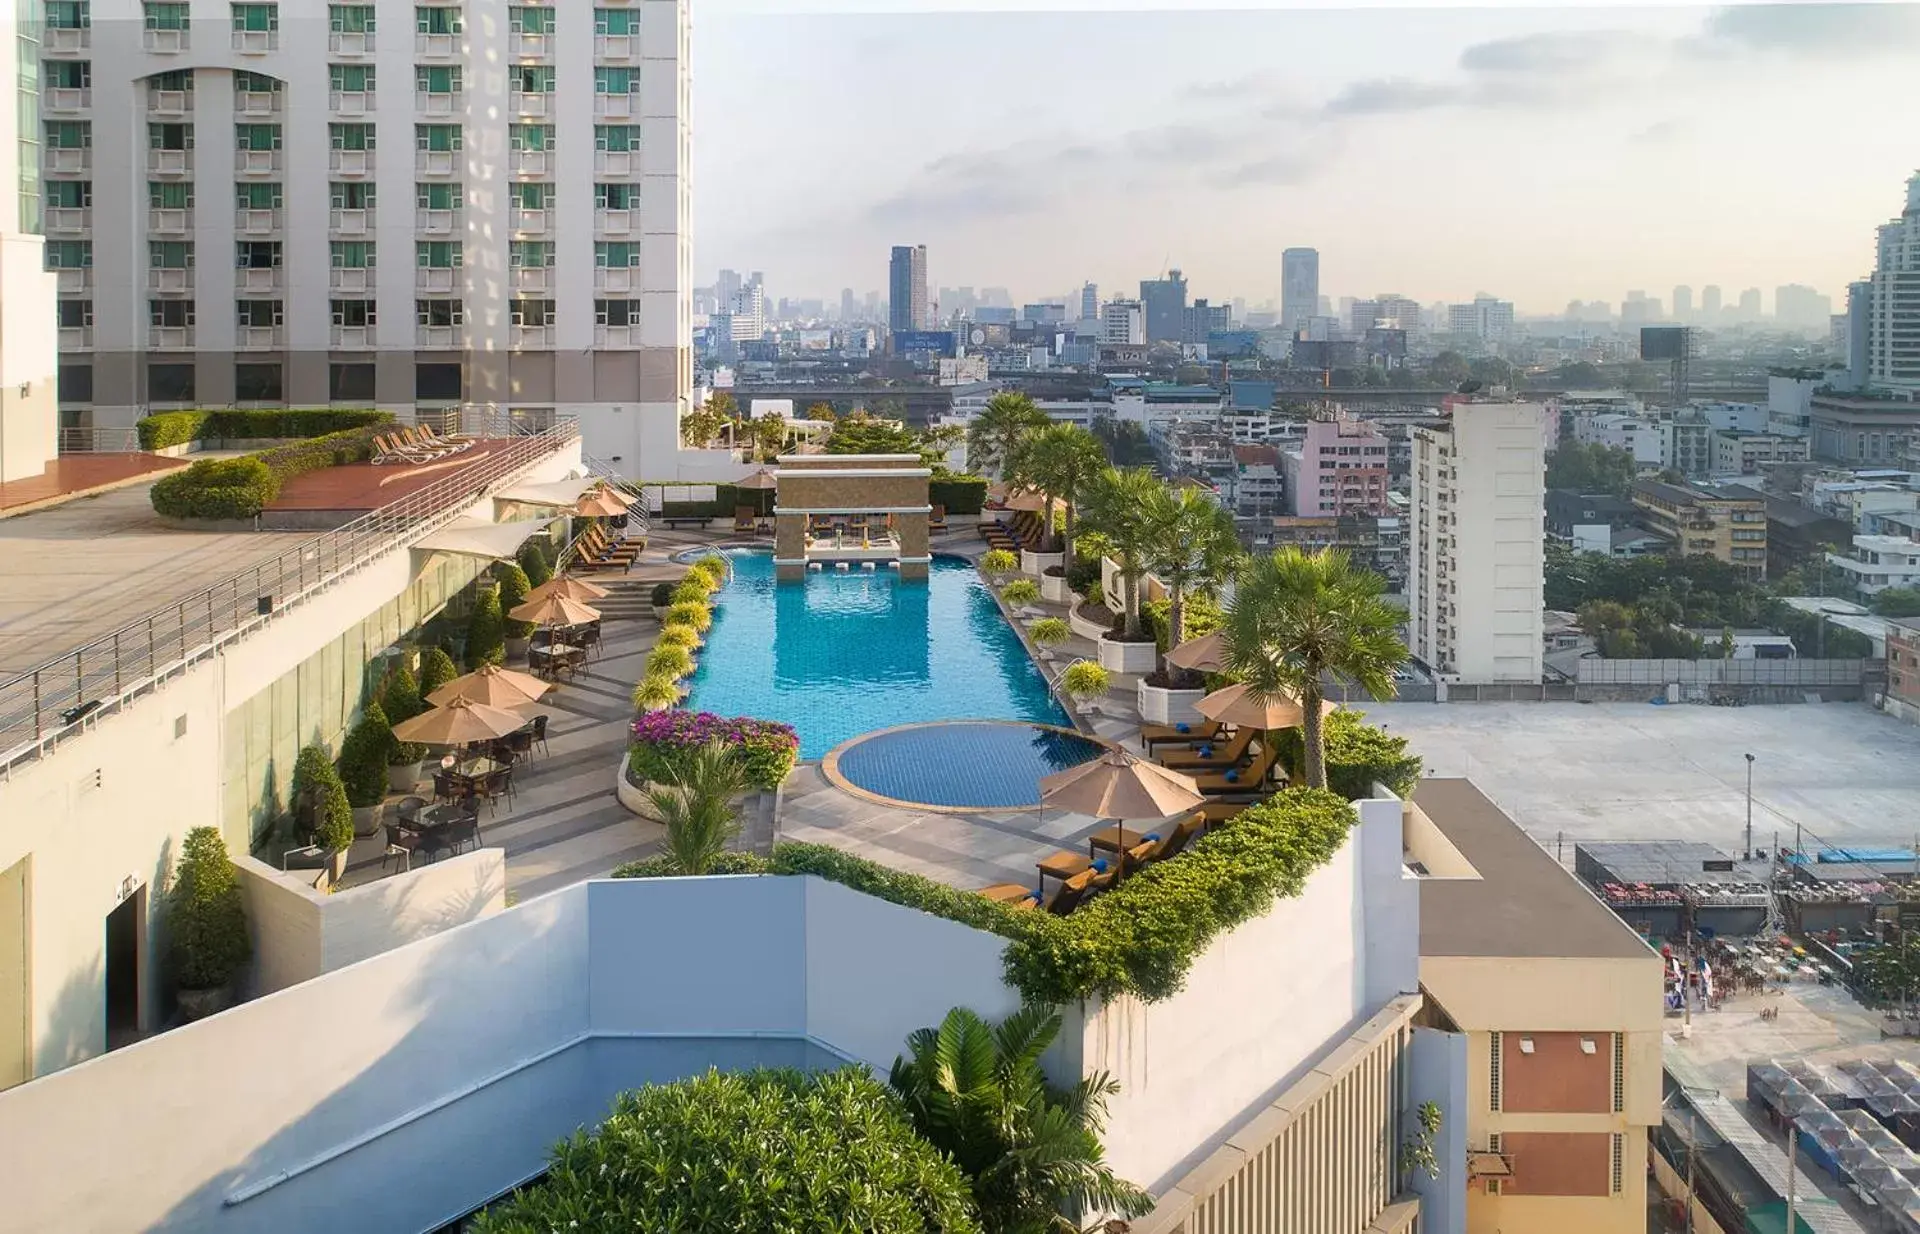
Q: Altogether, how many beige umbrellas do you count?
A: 11